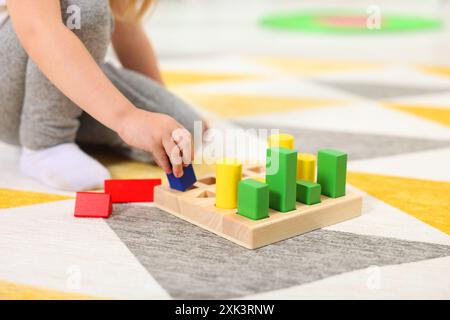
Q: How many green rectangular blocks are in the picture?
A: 4